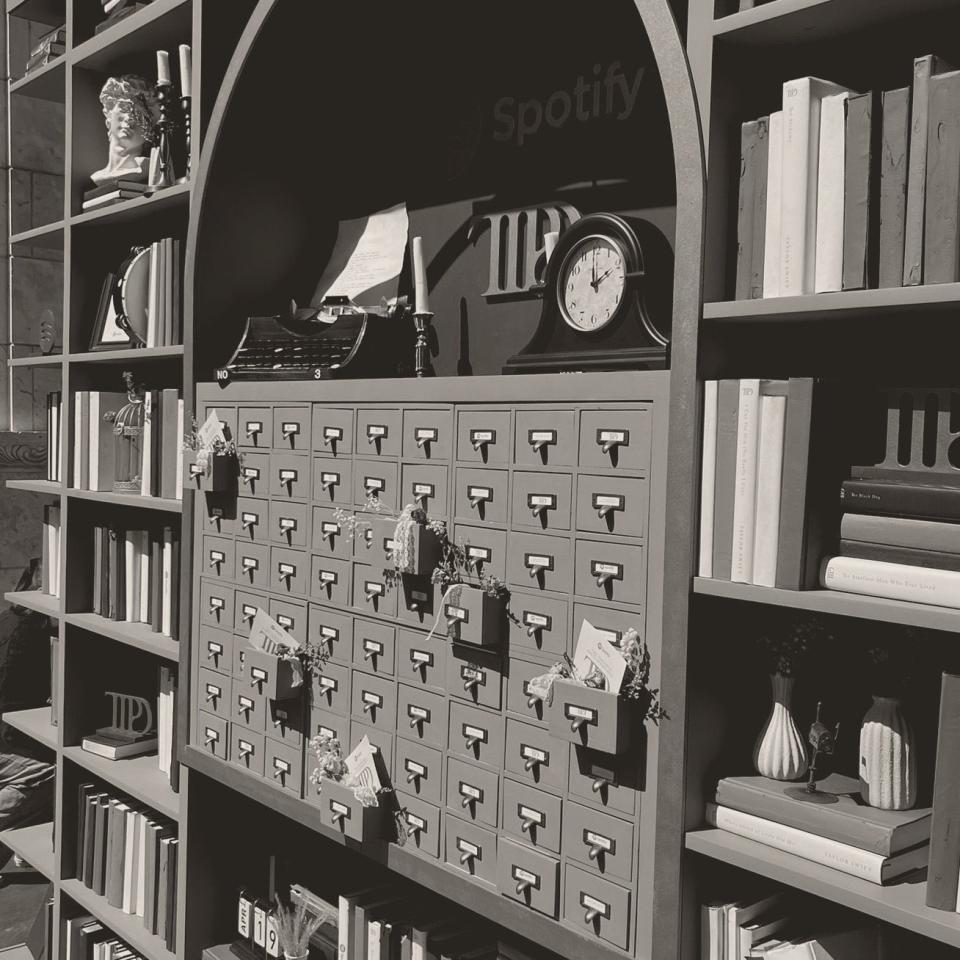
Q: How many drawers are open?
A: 6